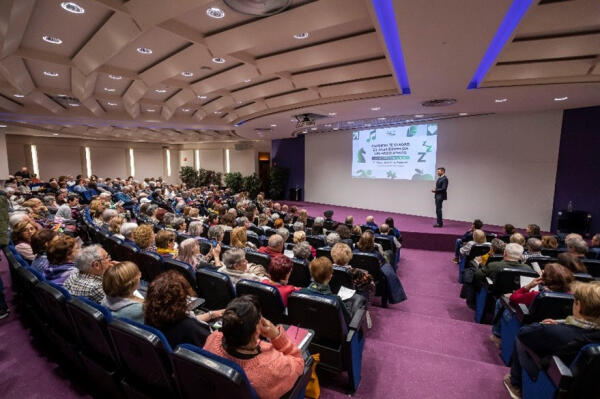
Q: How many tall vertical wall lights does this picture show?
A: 6